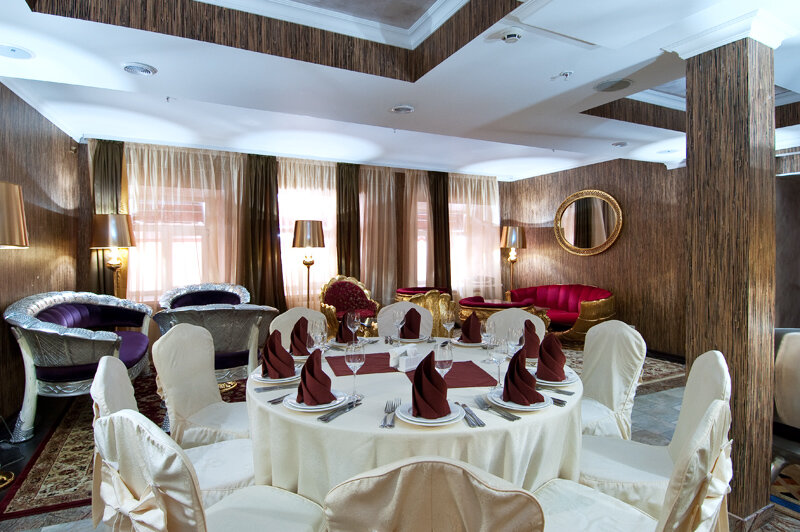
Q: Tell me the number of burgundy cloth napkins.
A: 10